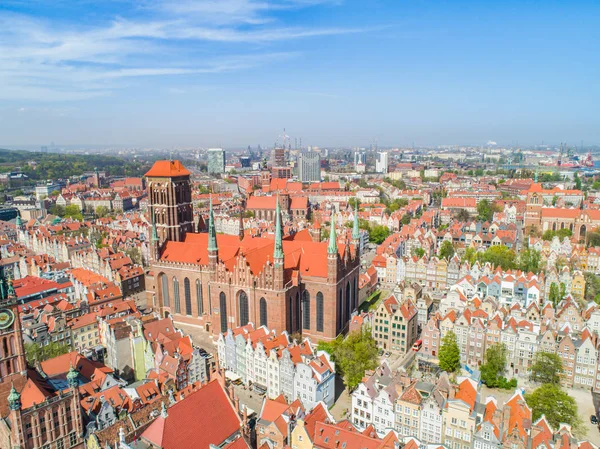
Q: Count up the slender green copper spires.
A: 5